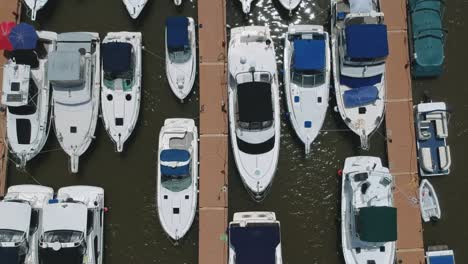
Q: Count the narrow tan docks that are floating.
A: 3